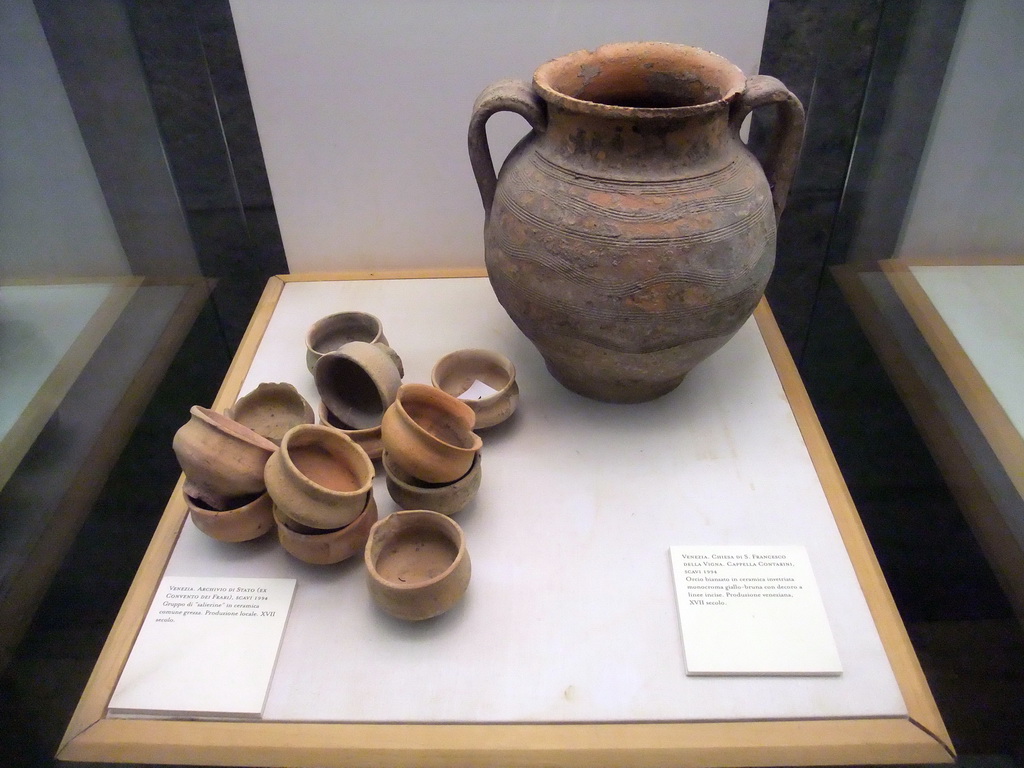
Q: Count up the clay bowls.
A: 12